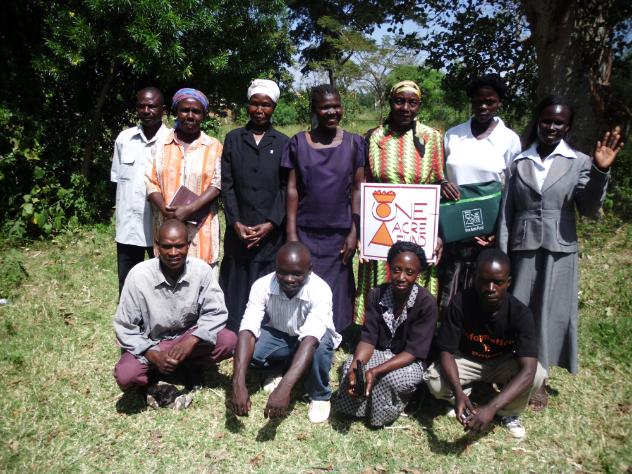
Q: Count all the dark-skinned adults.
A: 11